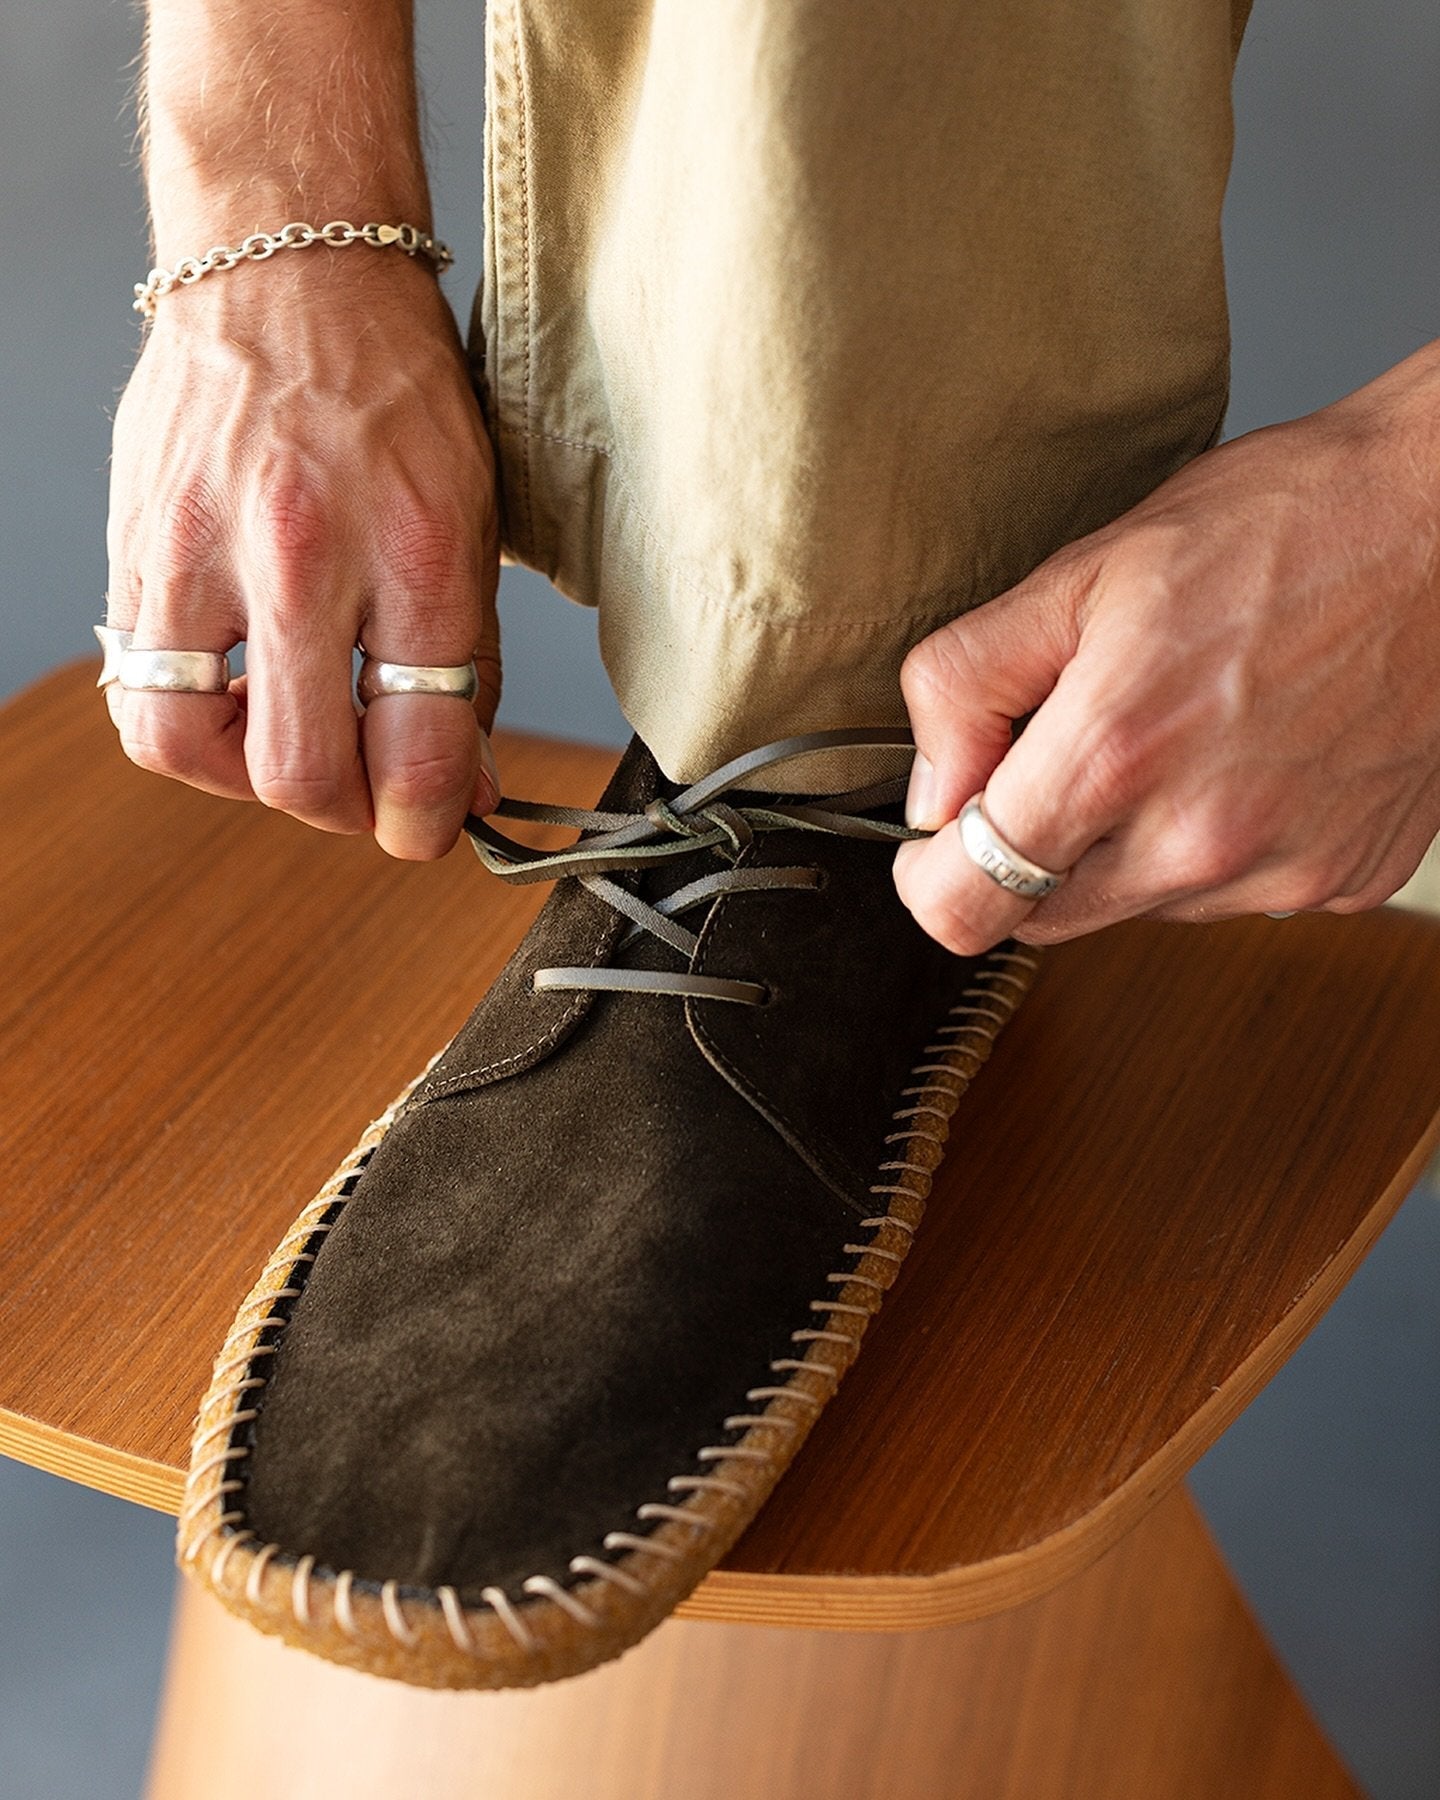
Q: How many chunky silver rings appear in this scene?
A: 4